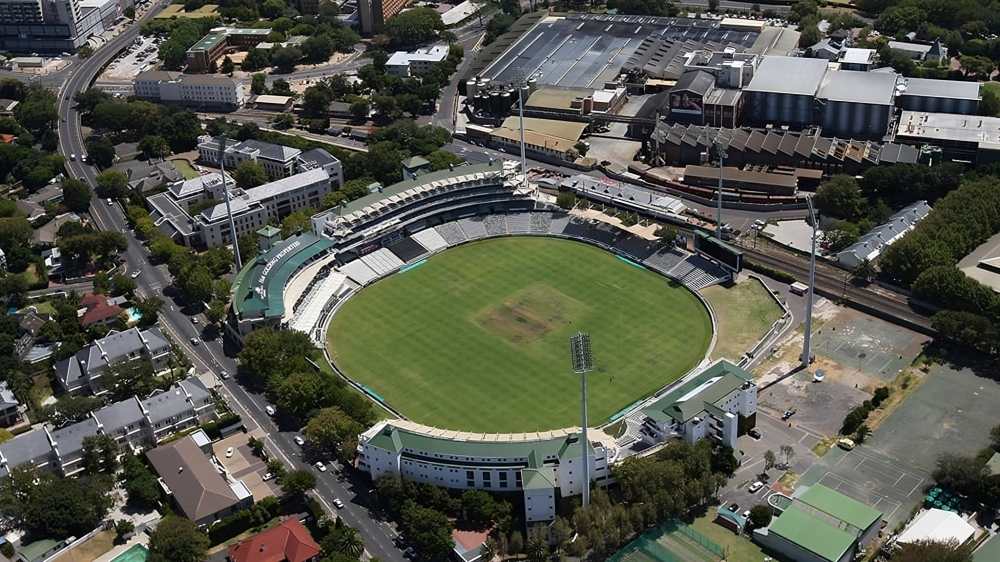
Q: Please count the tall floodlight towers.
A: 5